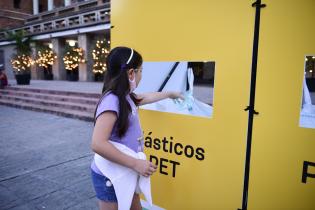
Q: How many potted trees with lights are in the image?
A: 4